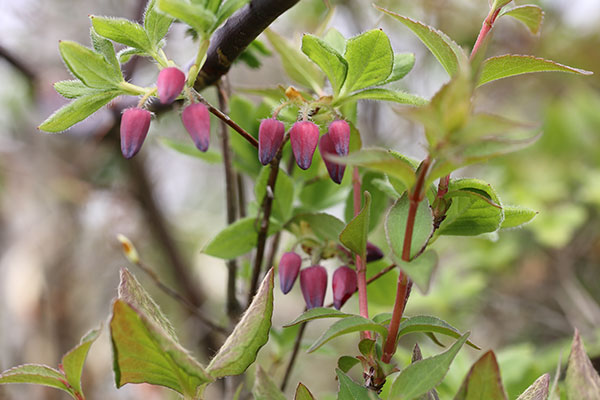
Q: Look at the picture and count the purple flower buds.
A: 11